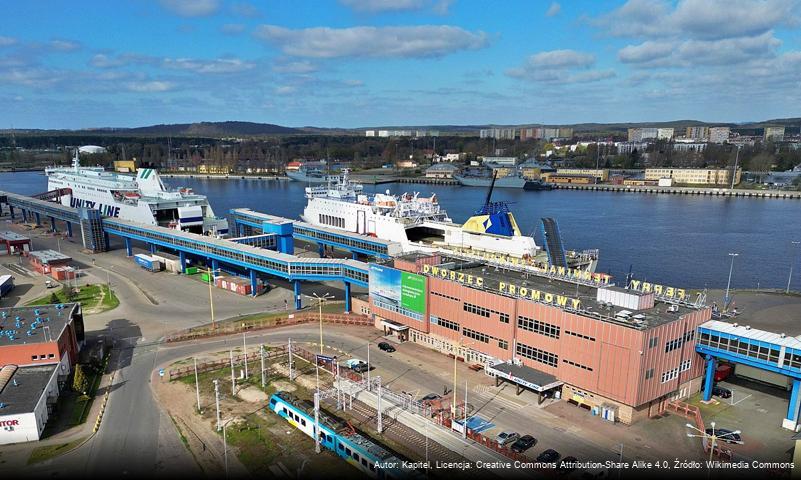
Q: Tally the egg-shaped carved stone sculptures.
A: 0